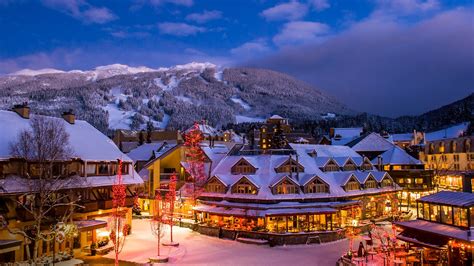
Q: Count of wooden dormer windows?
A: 12